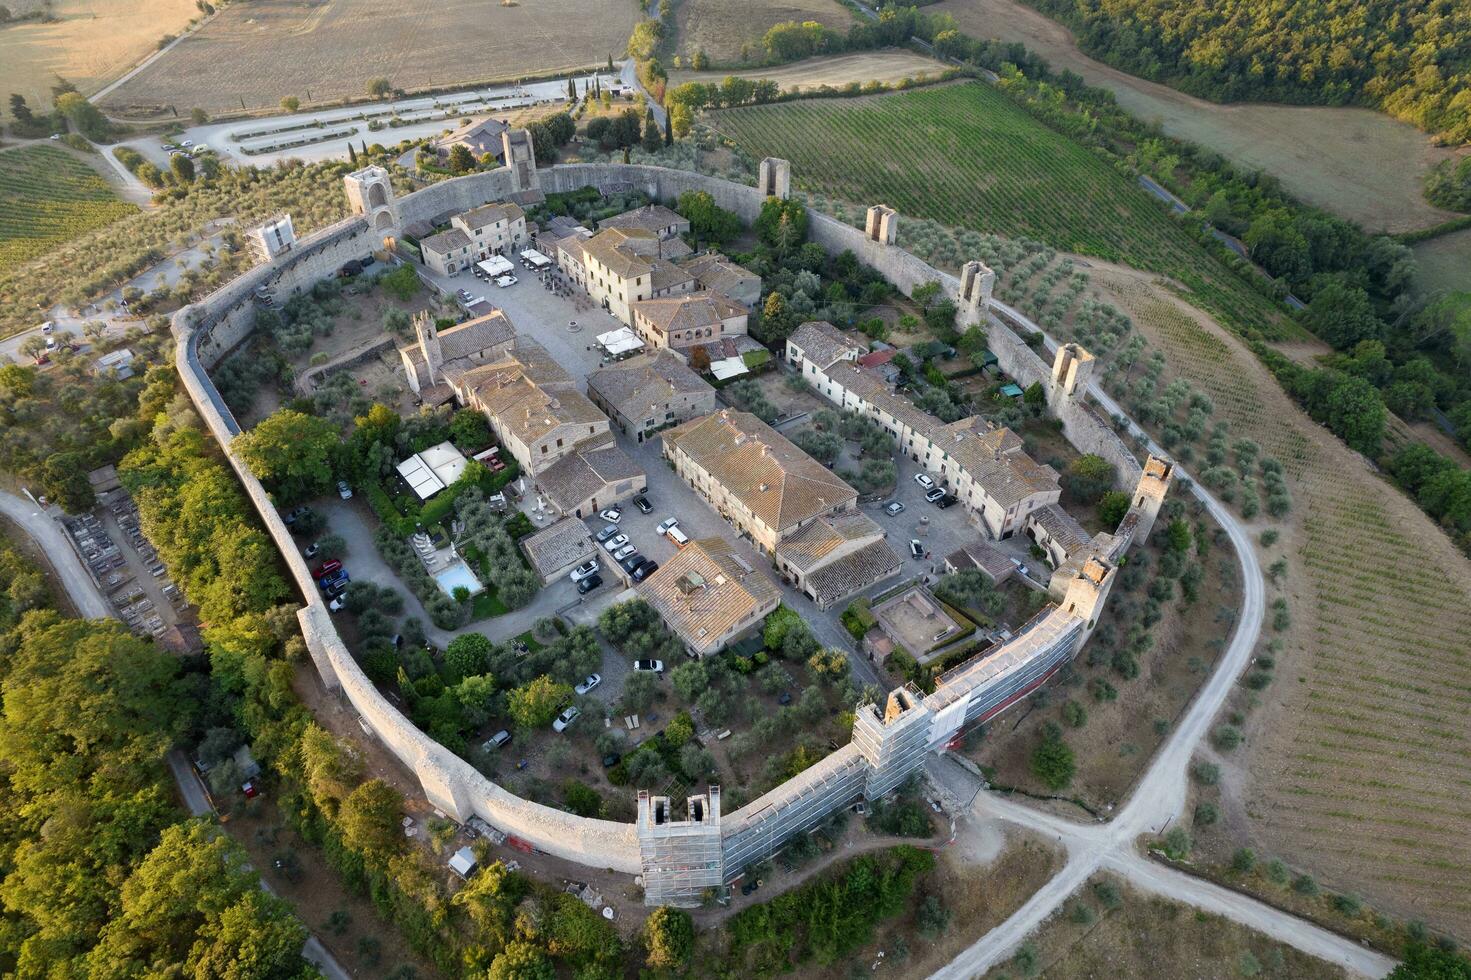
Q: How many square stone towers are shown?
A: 11